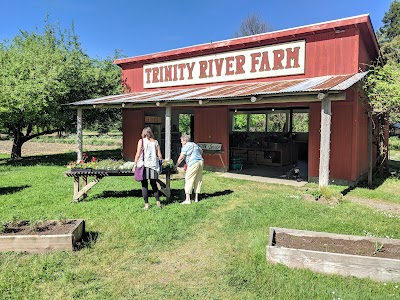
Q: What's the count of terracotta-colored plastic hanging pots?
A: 0